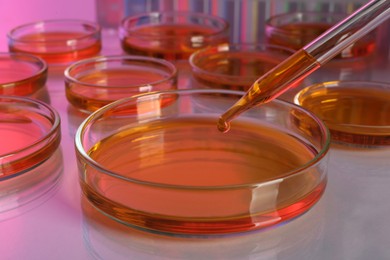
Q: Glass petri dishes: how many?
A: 9